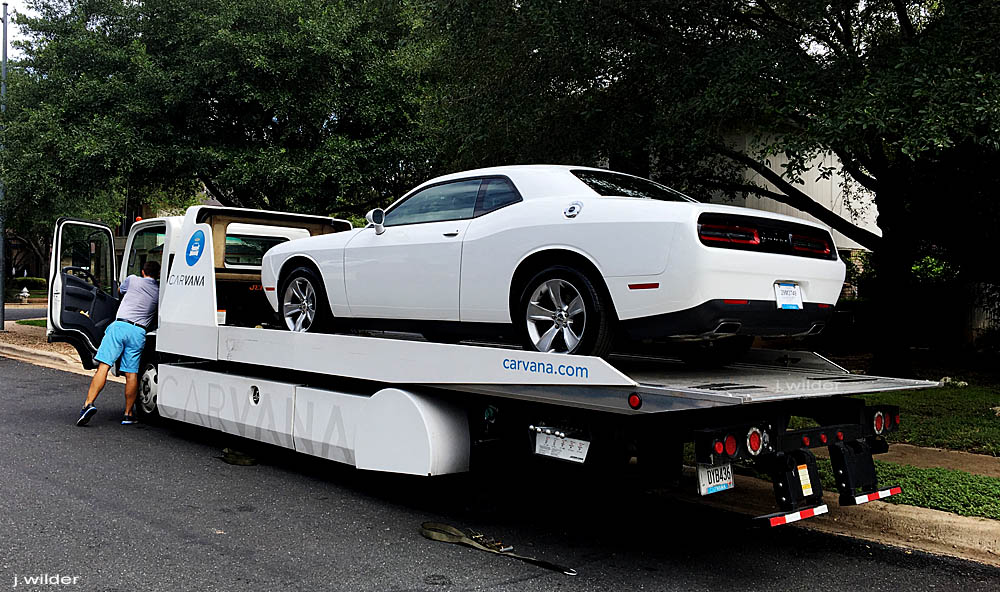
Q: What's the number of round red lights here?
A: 10